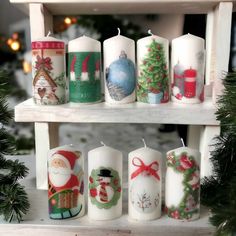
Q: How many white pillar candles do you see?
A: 9